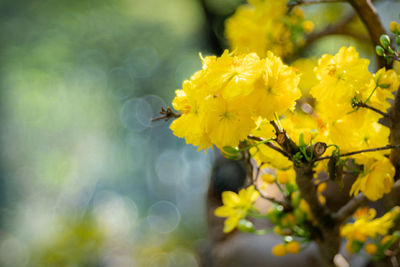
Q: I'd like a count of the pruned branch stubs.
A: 2